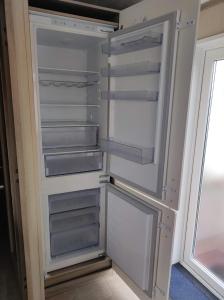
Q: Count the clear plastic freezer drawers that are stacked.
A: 3